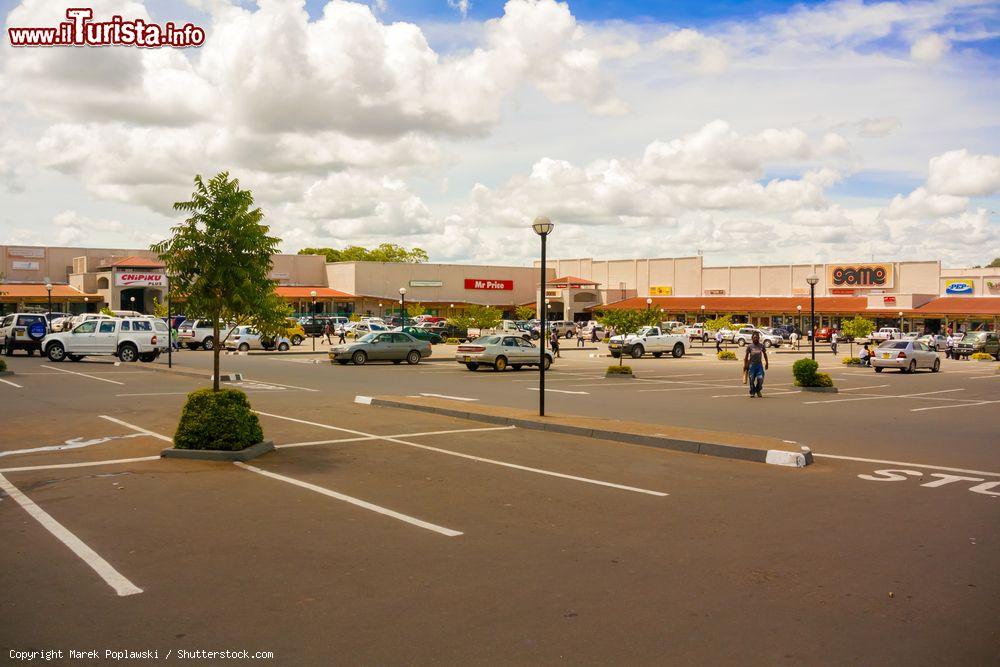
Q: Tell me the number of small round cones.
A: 0